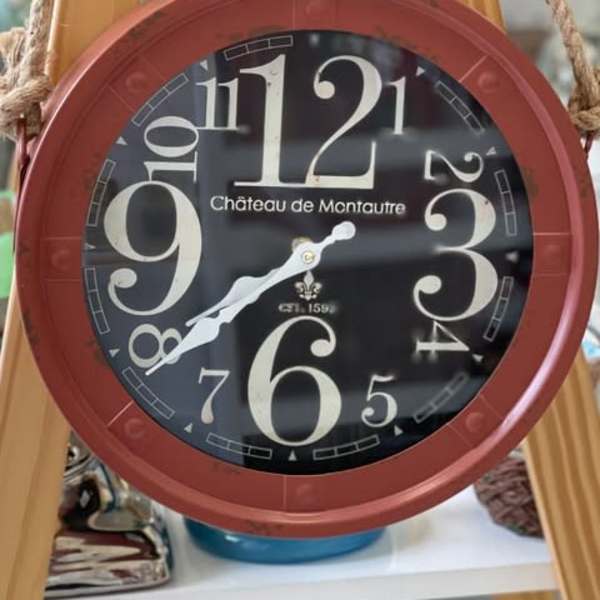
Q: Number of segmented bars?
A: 11